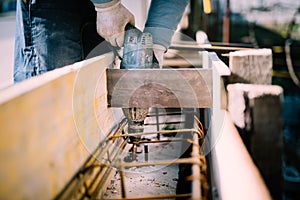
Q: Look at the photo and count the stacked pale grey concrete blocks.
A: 2